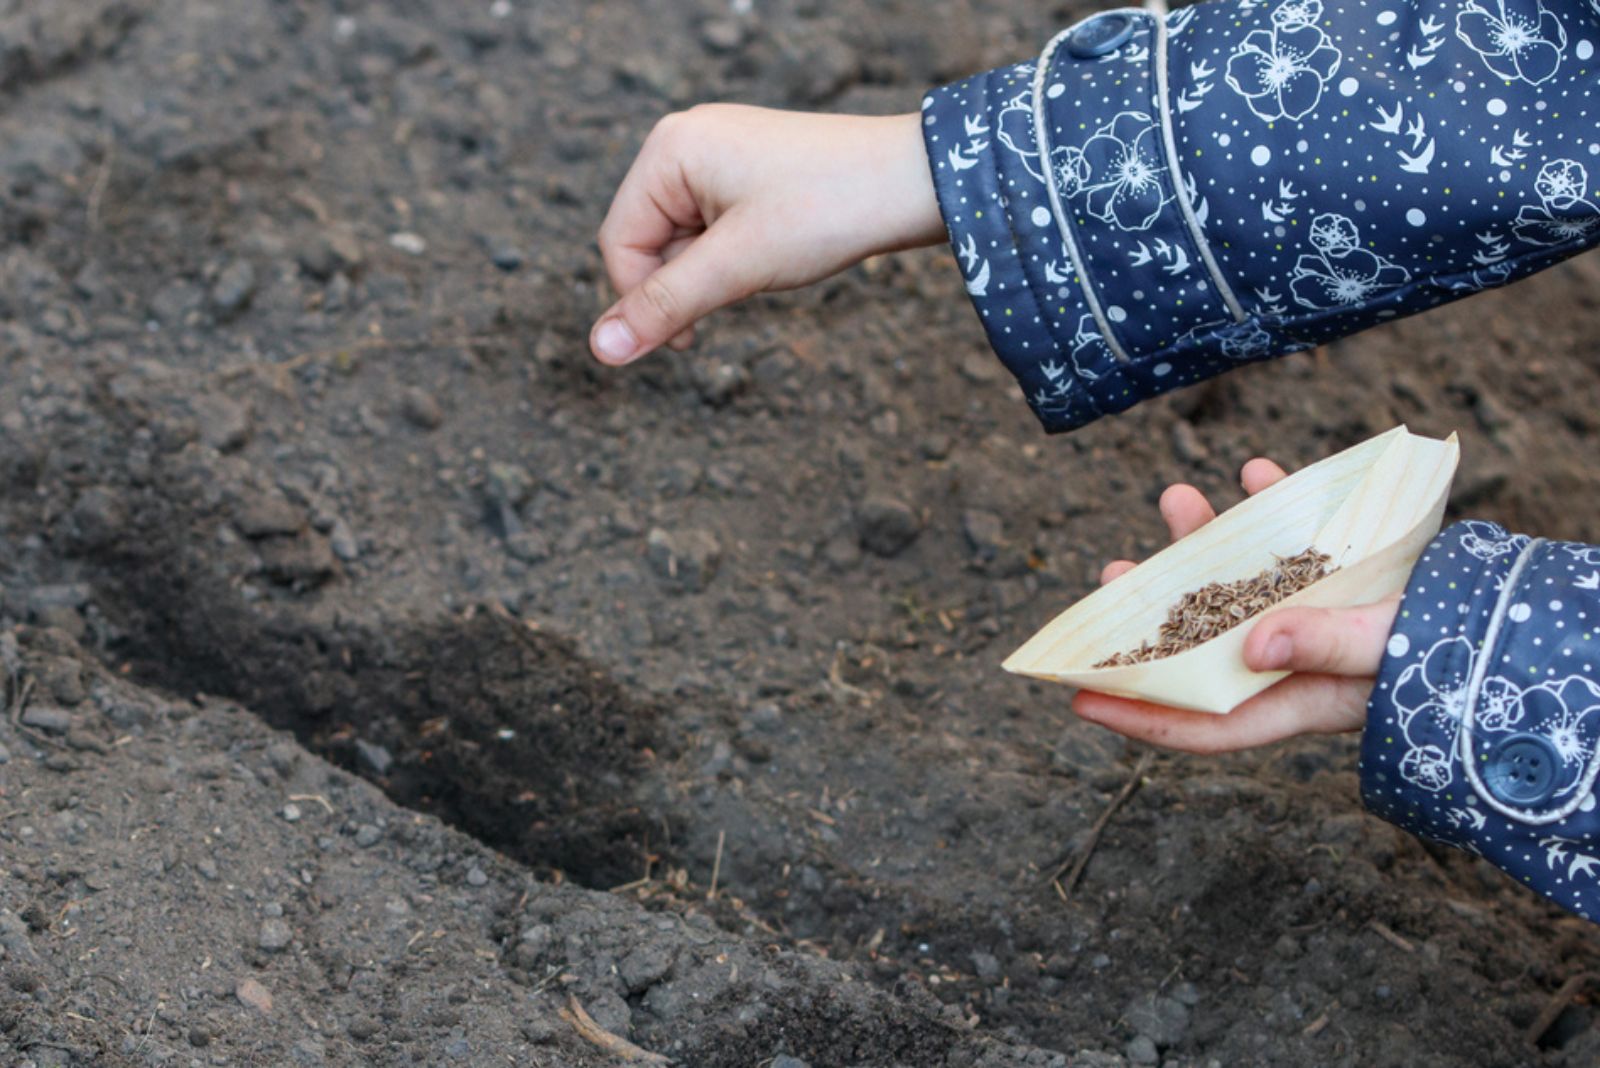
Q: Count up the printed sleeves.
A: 2